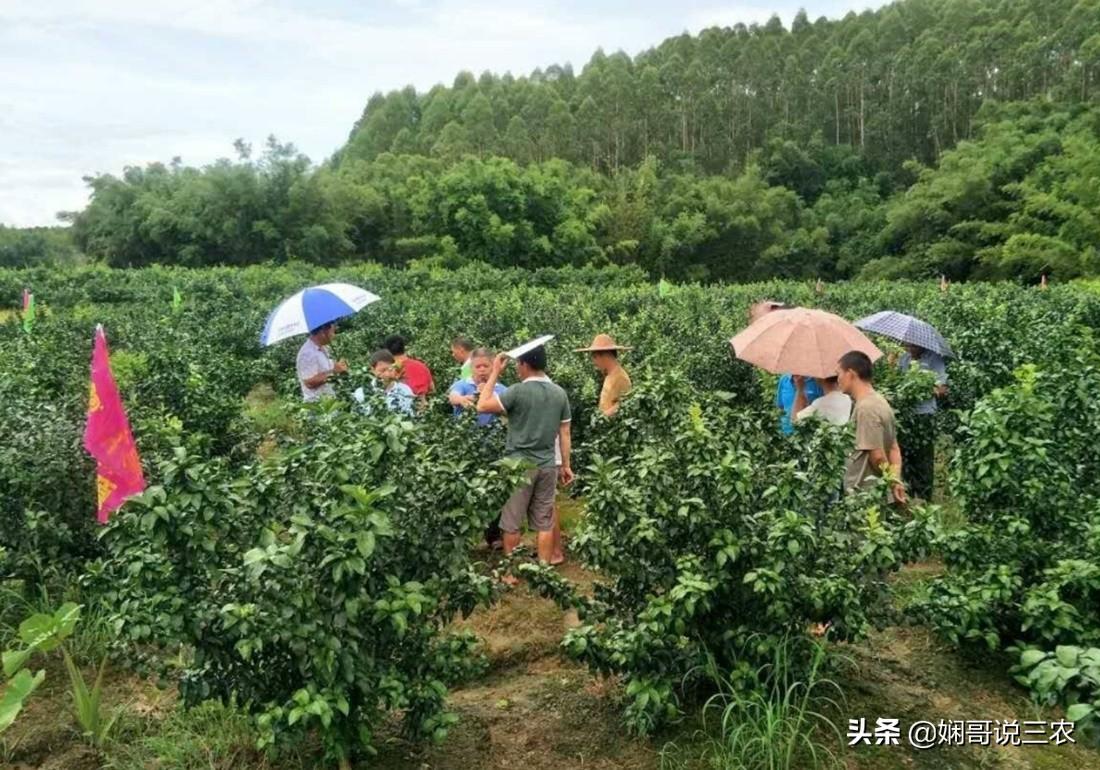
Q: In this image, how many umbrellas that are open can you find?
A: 3